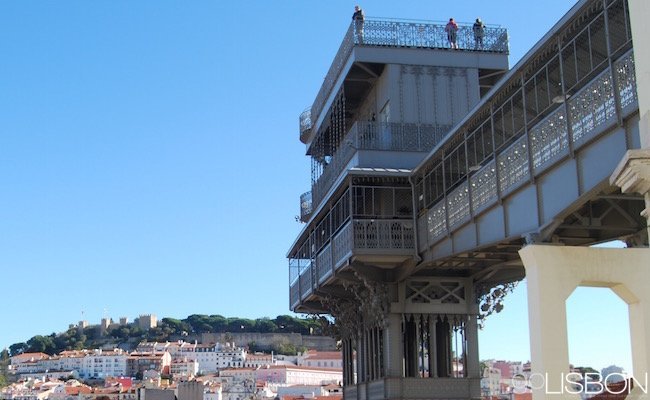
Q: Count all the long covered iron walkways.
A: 1